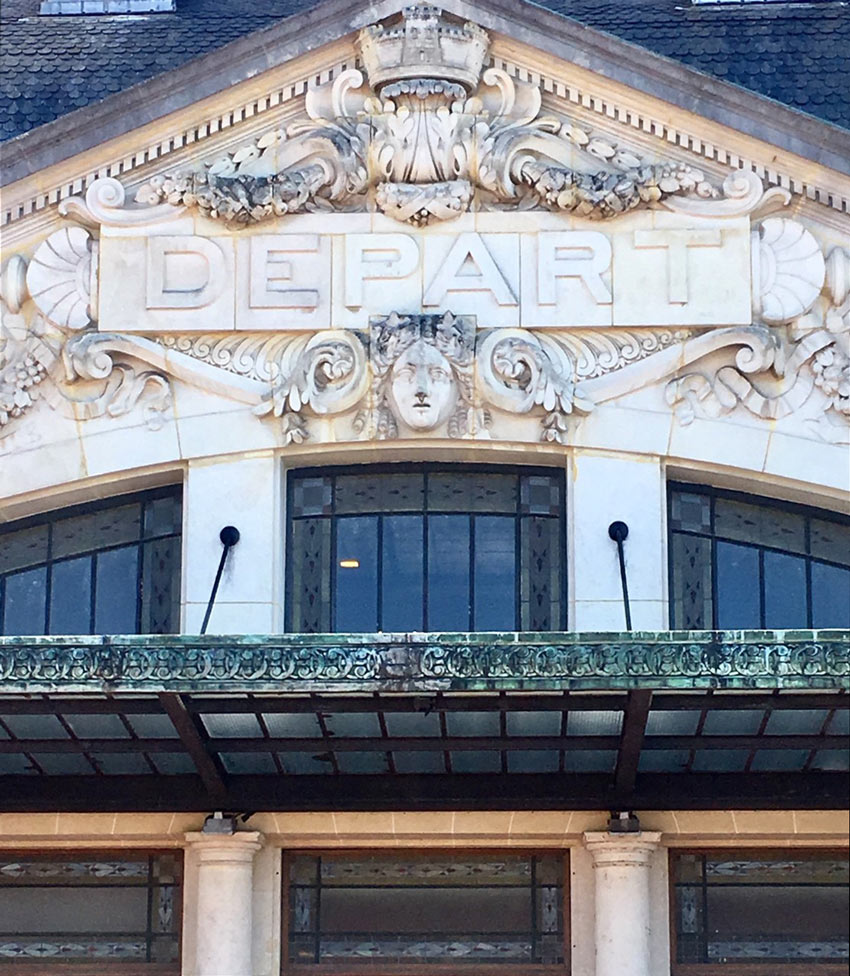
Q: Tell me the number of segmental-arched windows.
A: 3